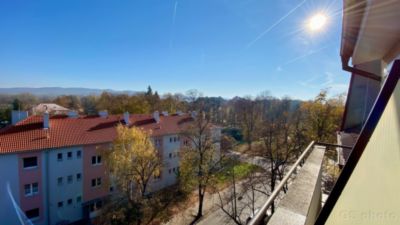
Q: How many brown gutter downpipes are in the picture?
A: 1